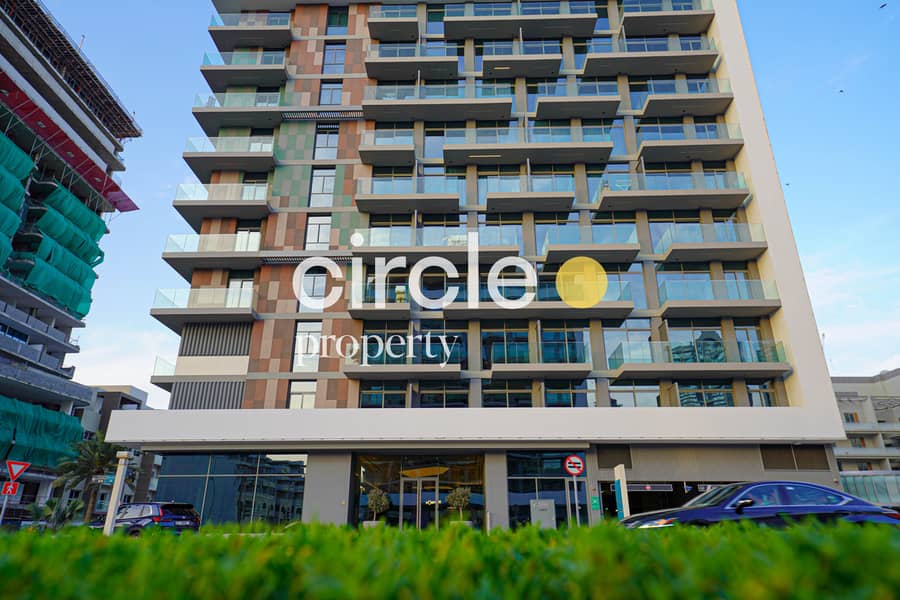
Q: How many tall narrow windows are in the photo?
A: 9